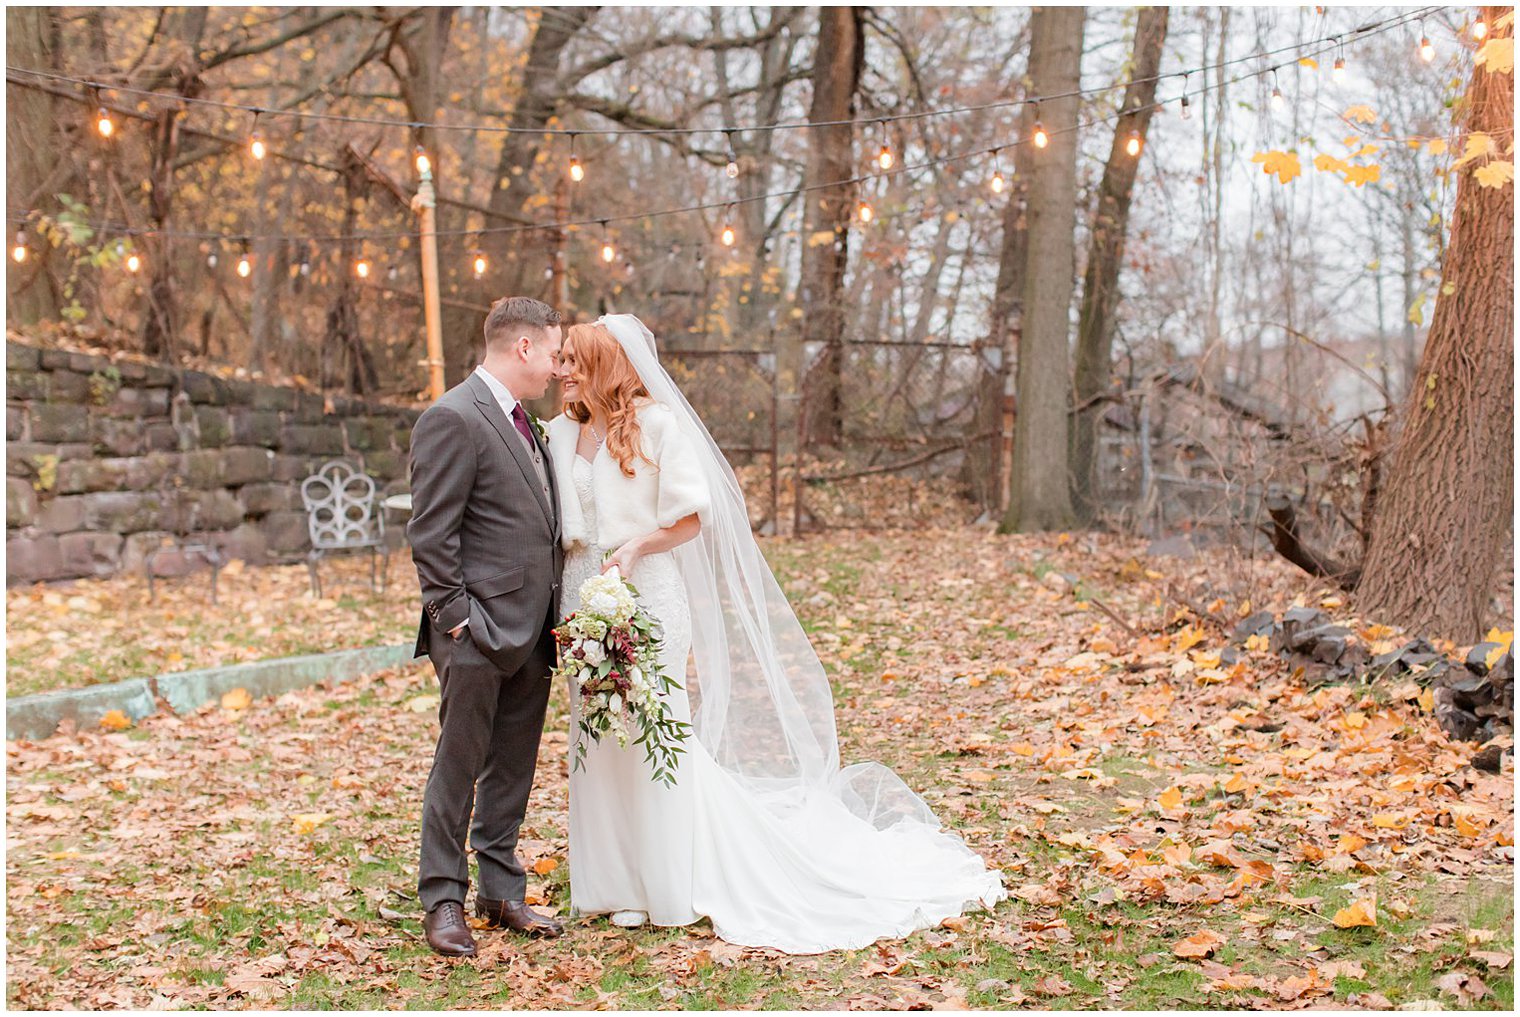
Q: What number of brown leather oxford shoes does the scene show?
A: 2